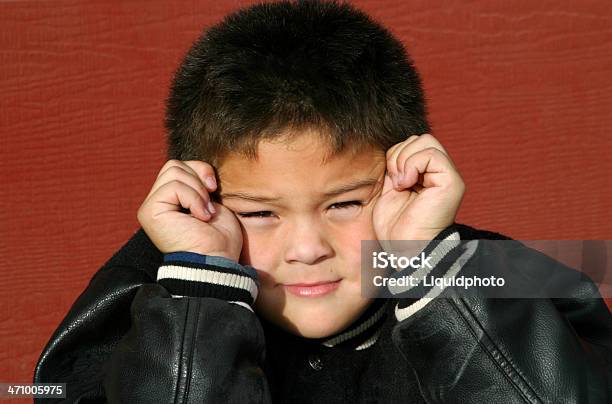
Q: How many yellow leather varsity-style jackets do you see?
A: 0